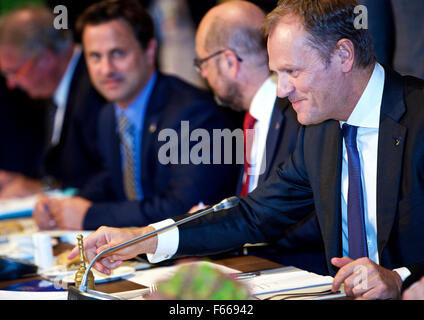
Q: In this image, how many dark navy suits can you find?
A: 4